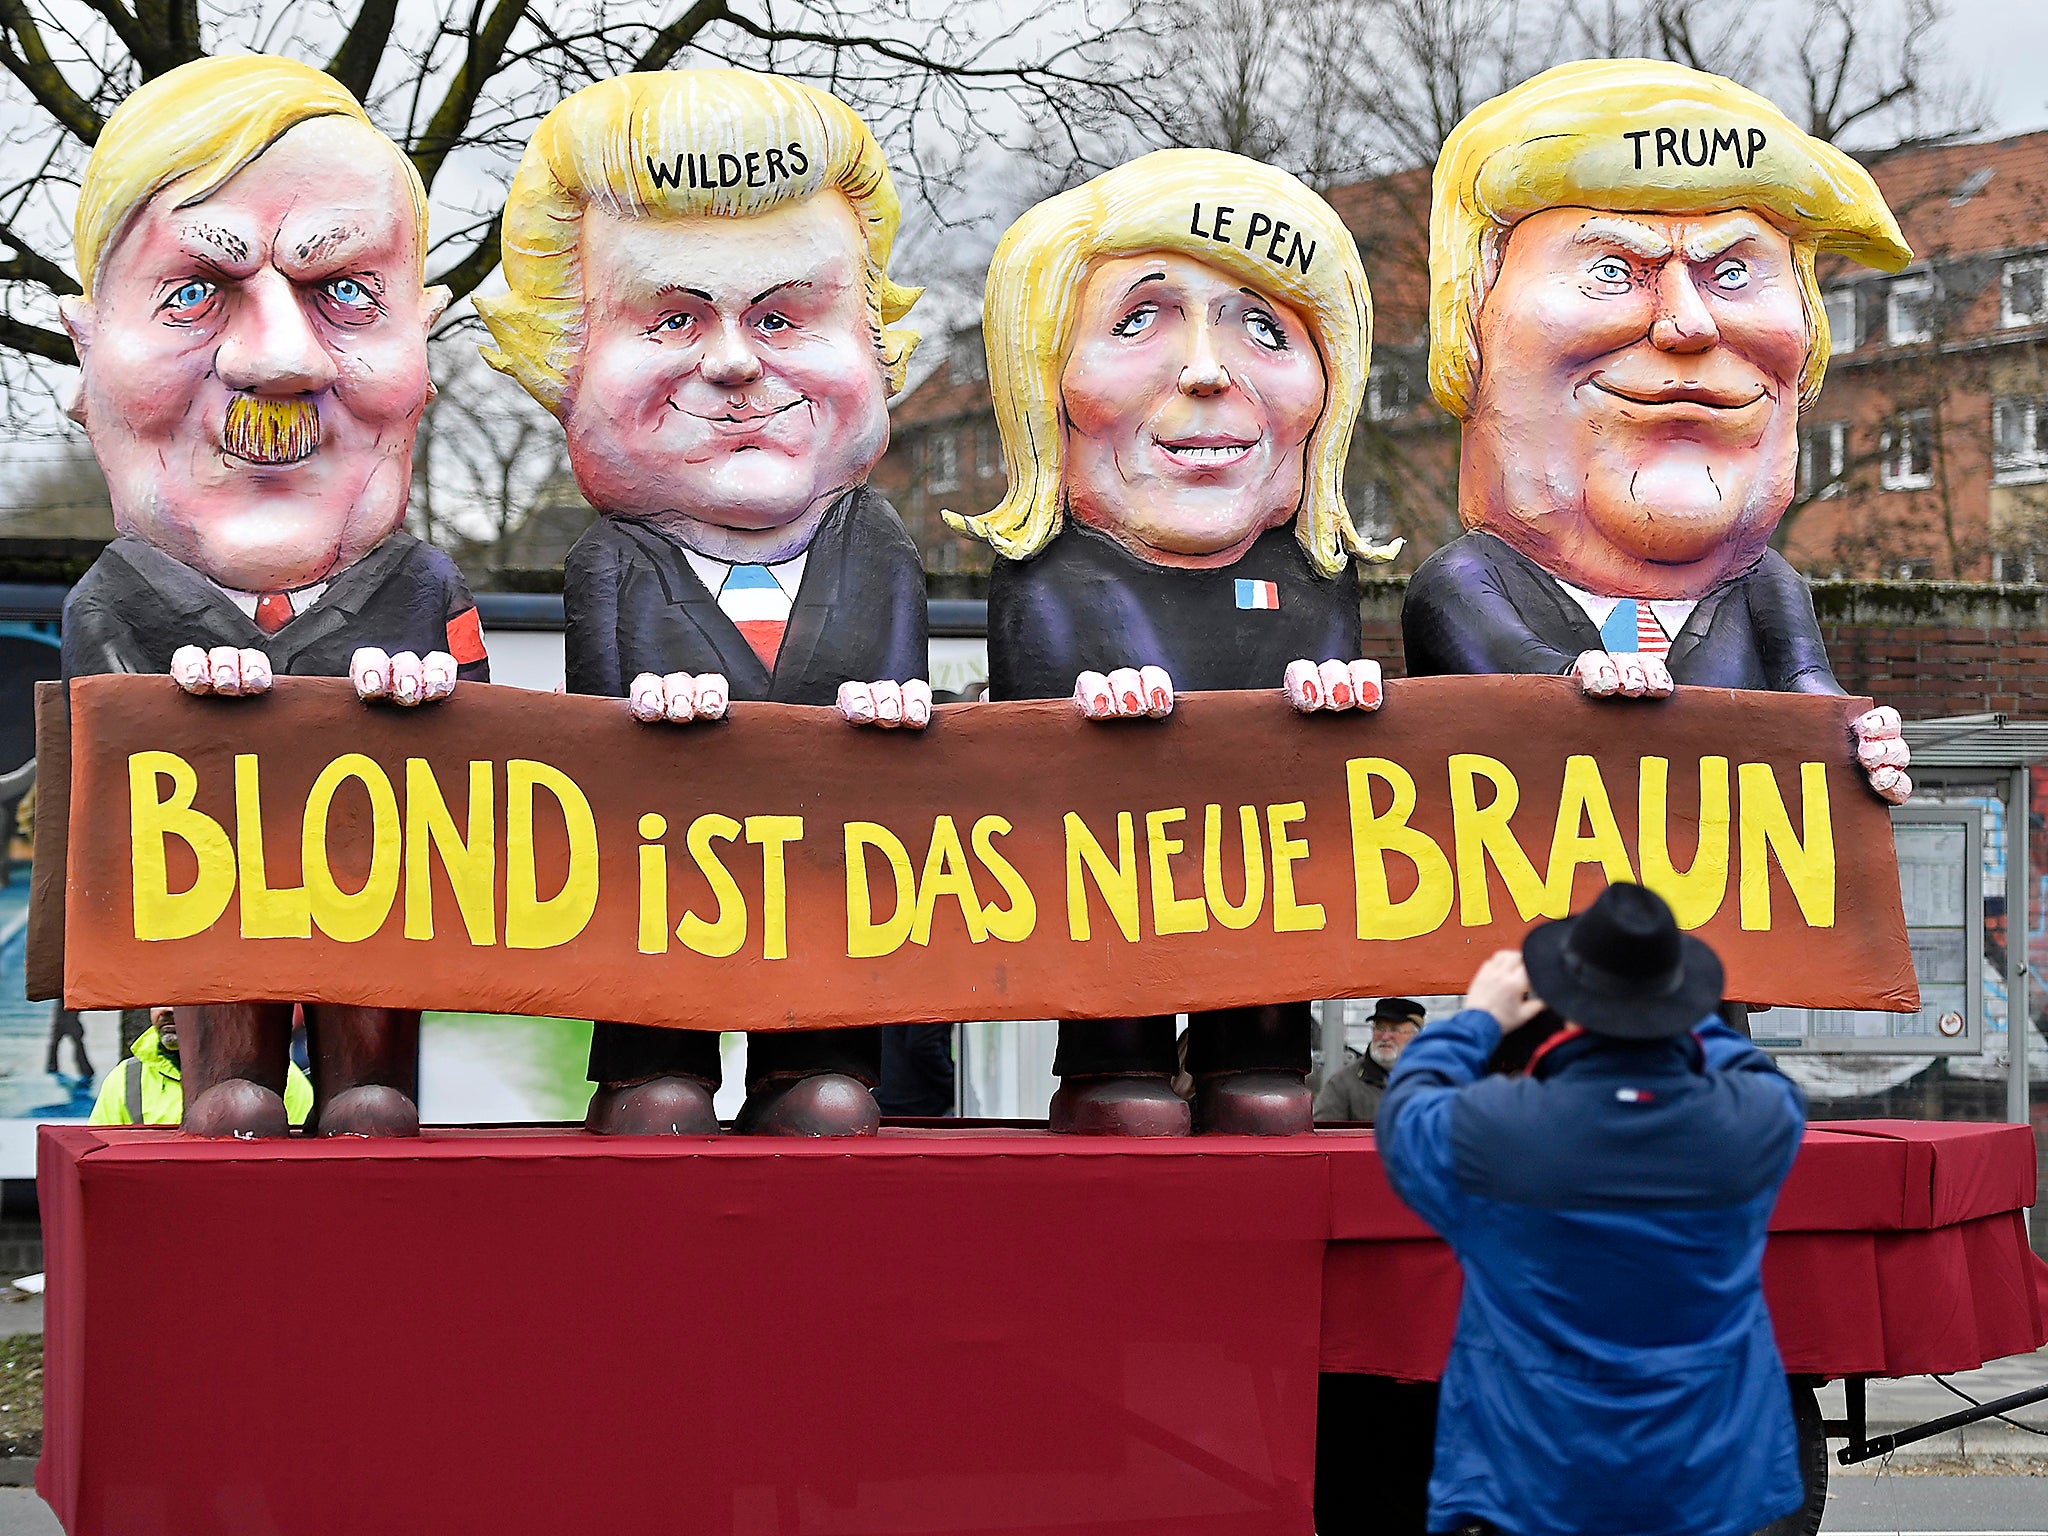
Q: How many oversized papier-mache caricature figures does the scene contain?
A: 4